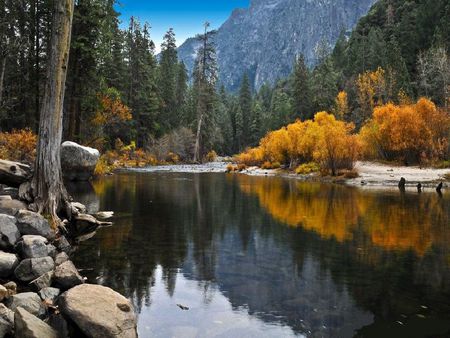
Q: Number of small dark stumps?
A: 3